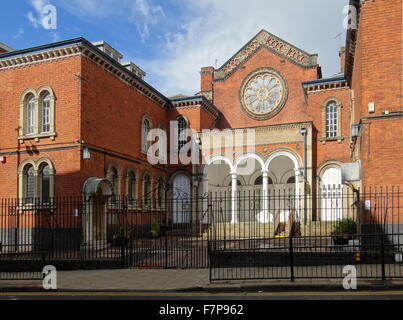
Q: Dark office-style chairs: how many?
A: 0